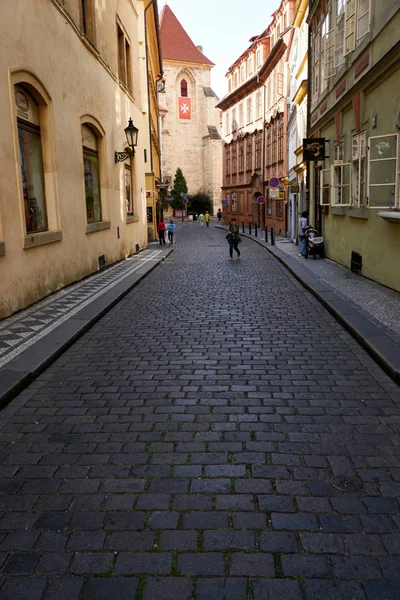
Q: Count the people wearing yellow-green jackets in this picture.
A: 2